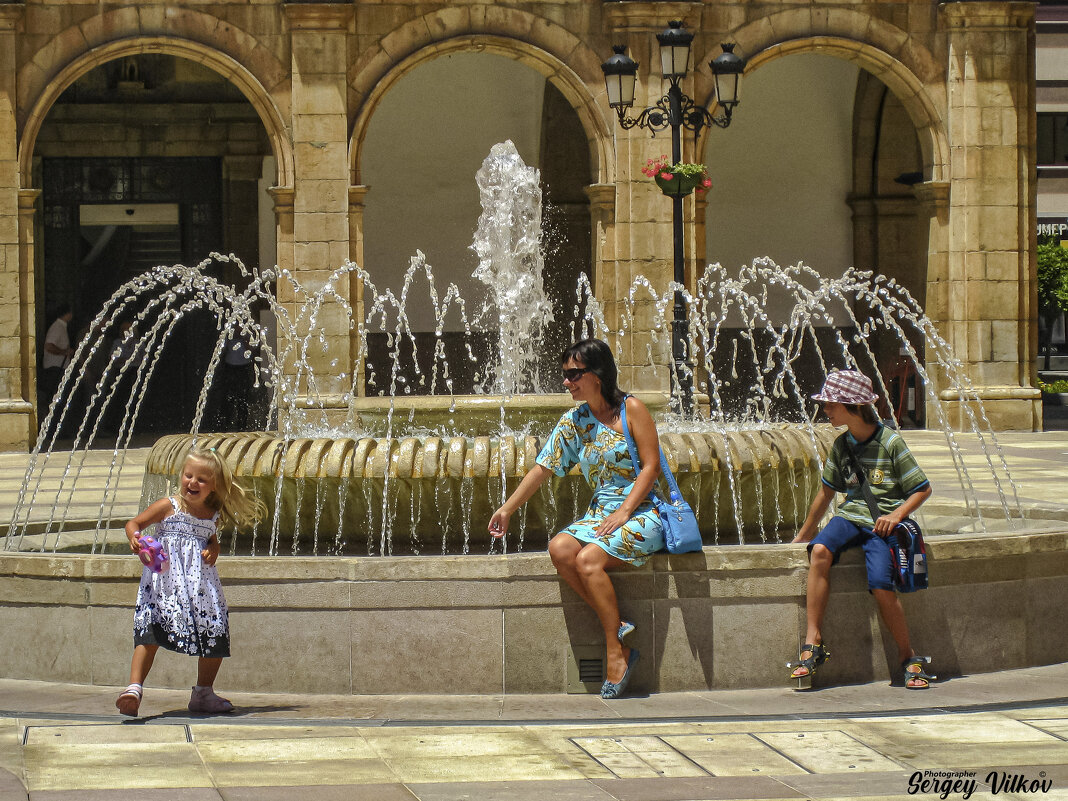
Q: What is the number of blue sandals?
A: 2